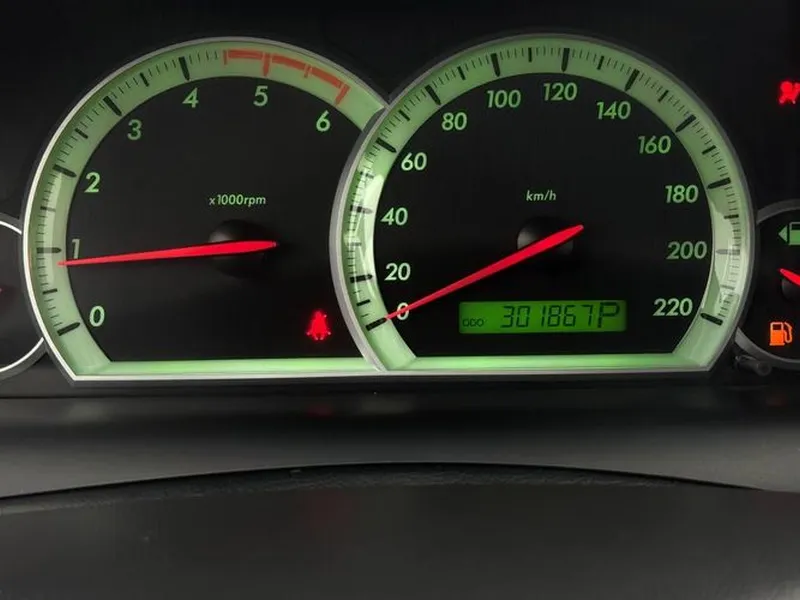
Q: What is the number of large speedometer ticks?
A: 12